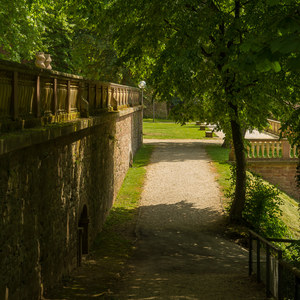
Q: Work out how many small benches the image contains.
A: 3